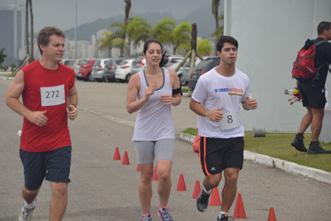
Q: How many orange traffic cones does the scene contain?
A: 9